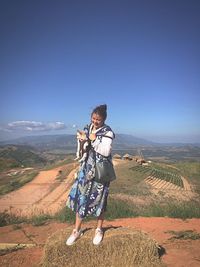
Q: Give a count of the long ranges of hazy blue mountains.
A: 1